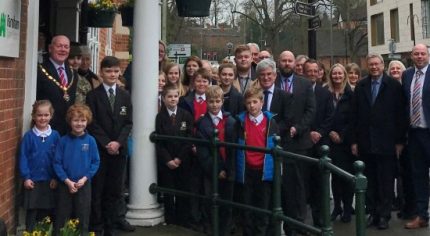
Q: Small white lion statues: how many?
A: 0